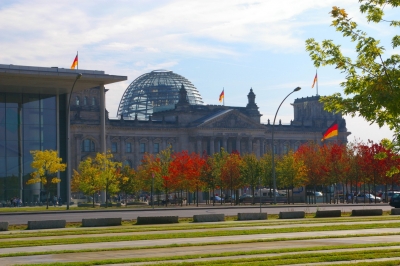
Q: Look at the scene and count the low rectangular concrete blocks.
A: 10